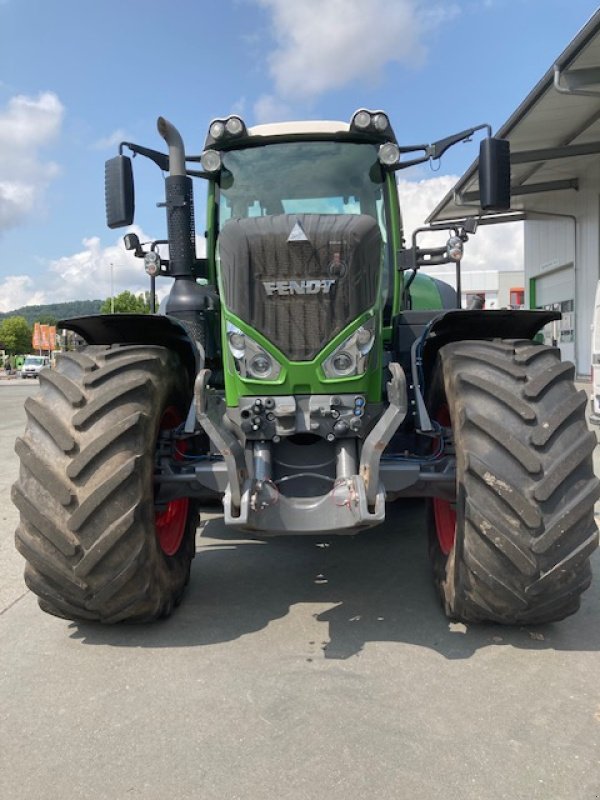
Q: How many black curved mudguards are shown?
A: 2